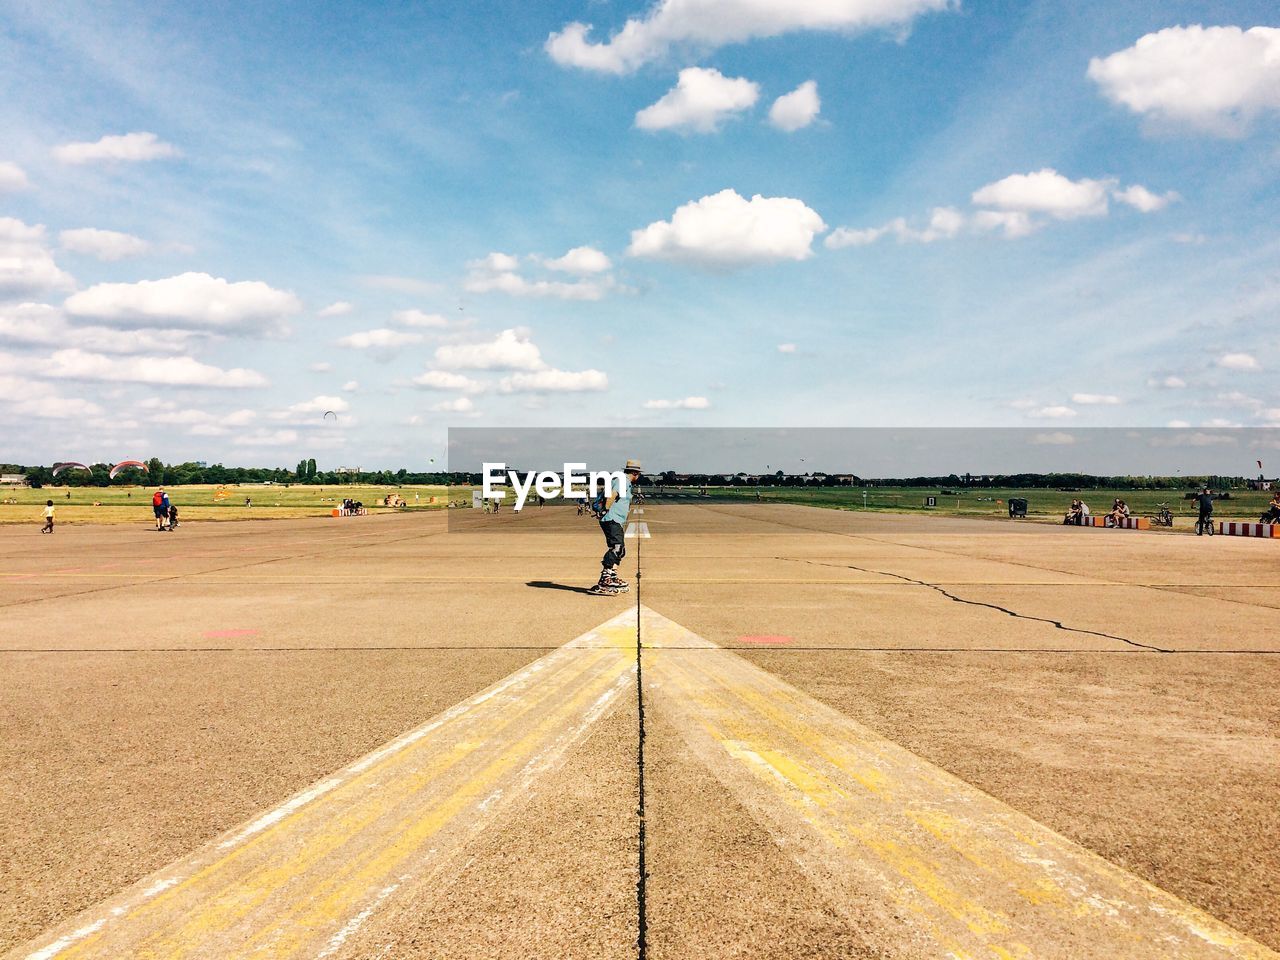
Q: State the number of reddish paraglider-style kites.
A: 2